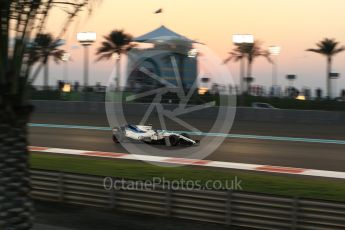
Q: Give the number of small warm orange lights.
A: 3